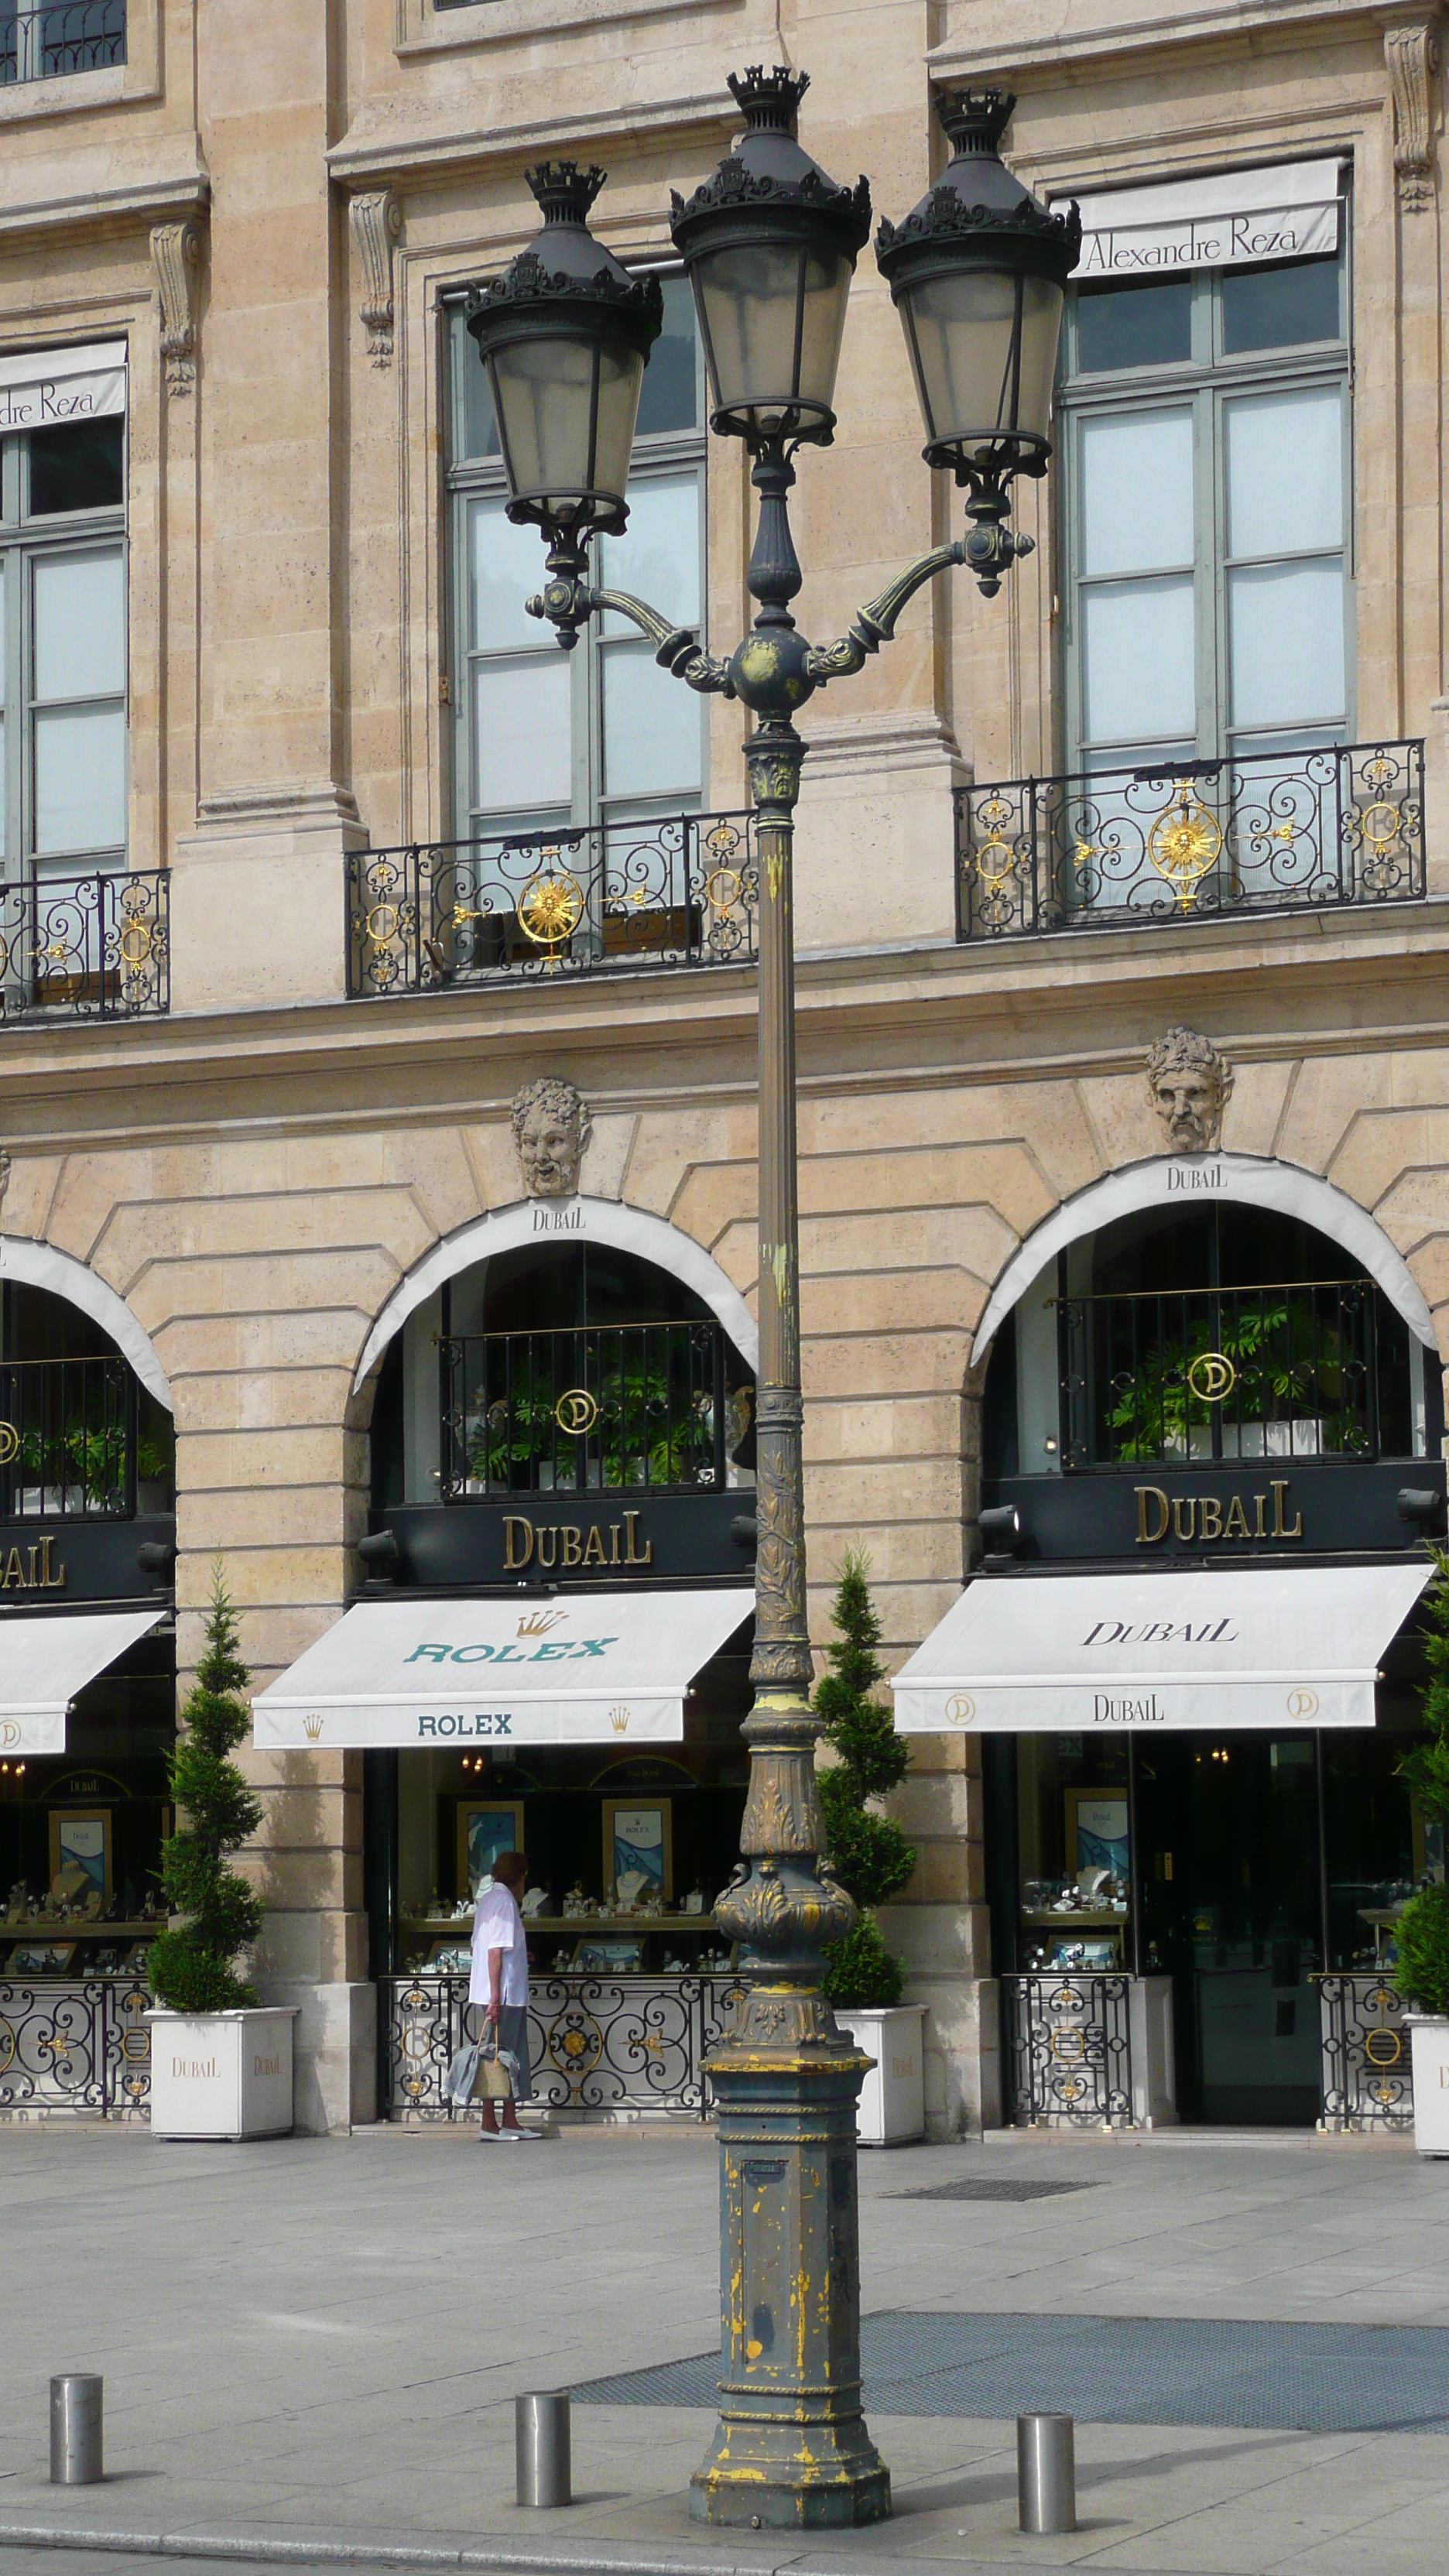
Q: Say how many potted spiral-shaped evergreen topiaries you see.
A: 3